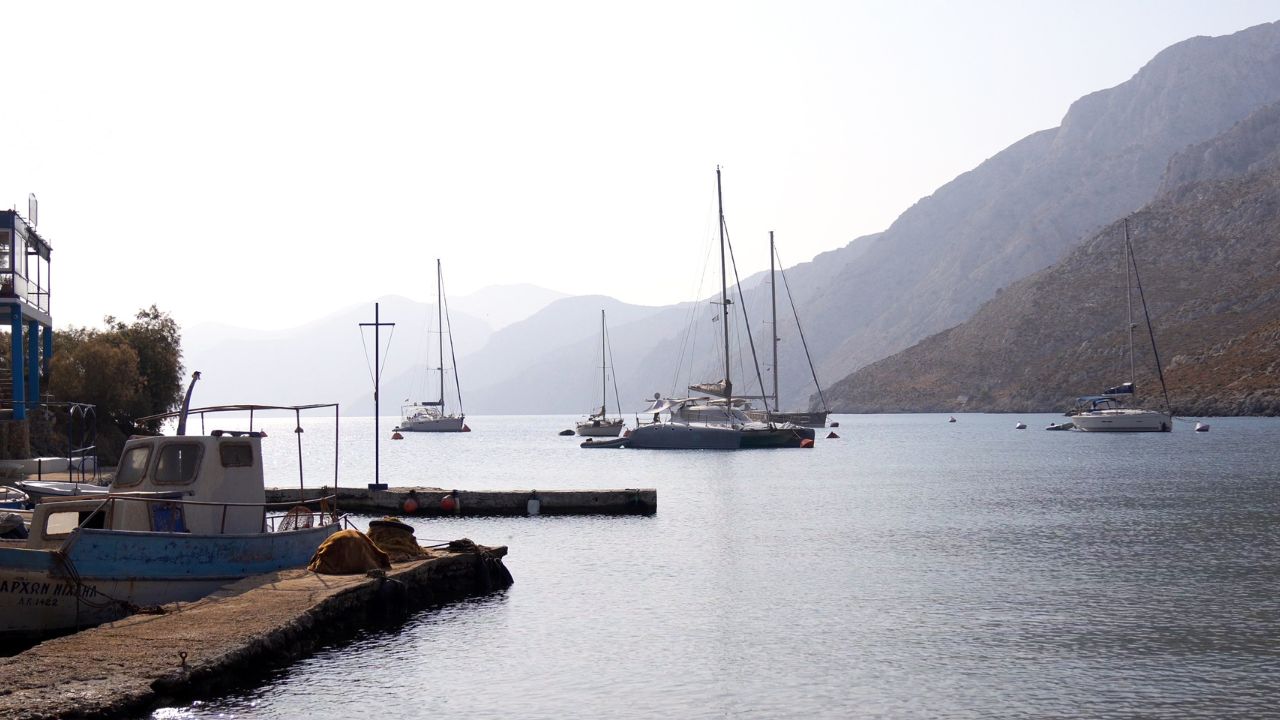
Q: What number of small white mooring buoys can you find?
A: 3